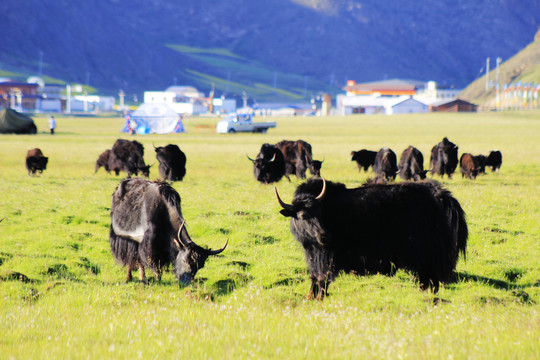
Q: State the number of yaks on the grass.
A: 15